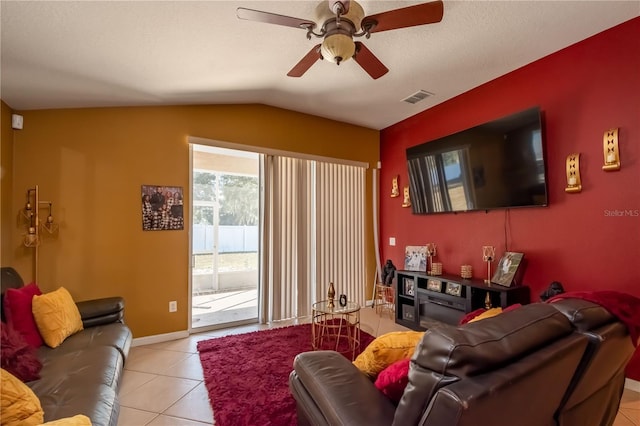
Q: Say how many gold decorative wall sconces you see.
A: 4